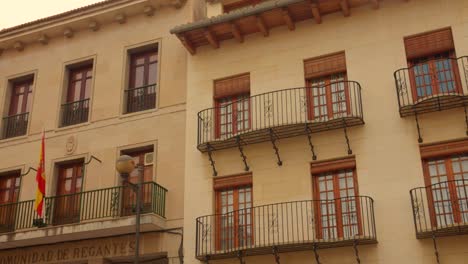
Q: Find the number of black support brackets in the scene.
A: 13